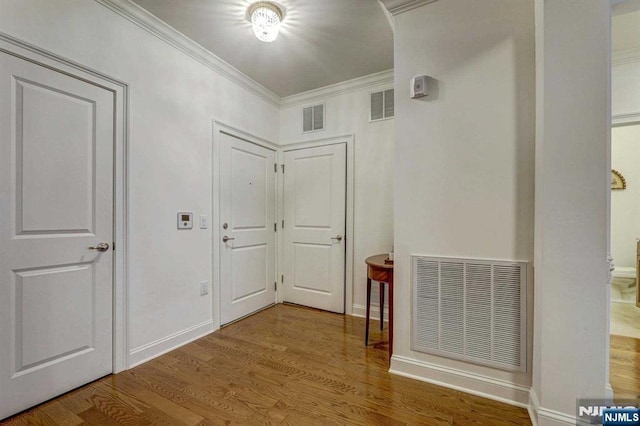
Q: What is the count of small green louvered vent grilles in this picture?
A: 0